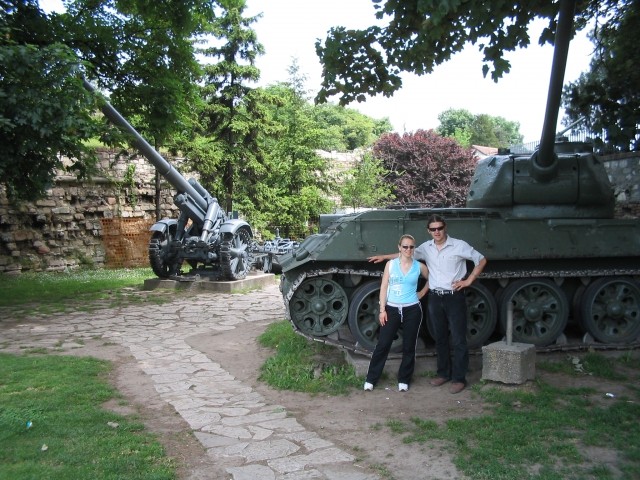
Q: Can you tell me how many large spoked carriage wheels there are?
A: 2